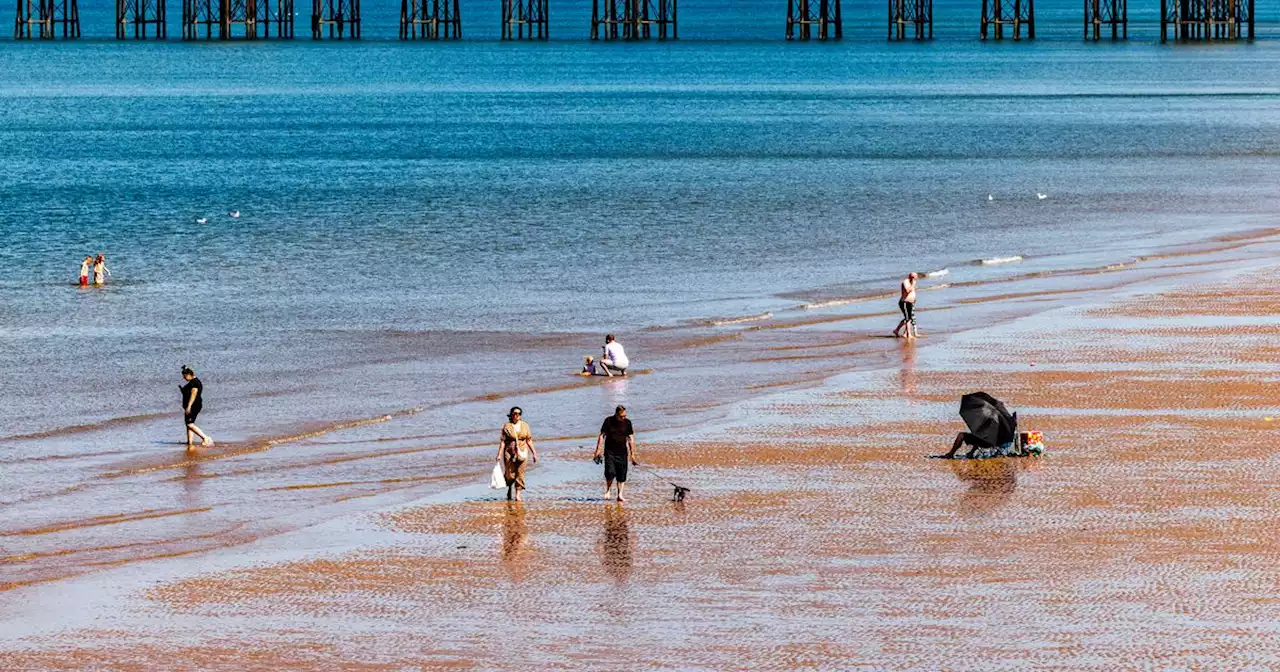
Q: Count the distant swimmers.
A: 2